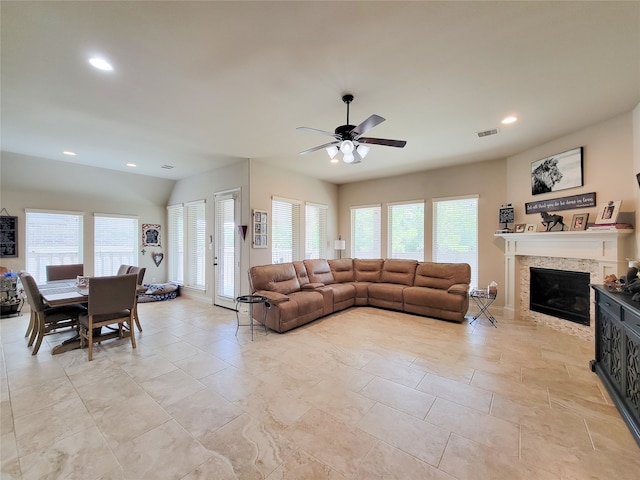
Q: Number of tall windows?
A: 9